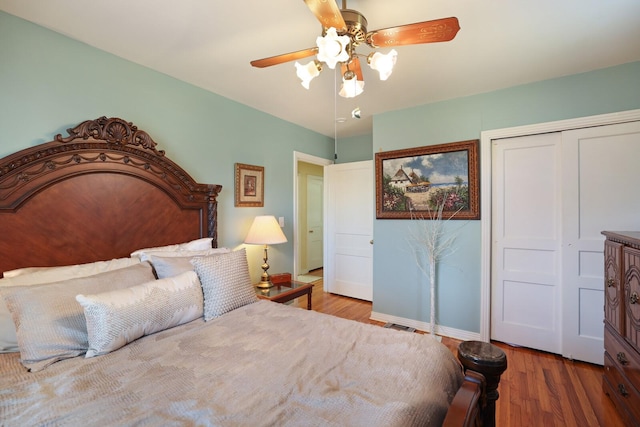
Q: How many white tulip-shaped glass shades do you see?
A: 4